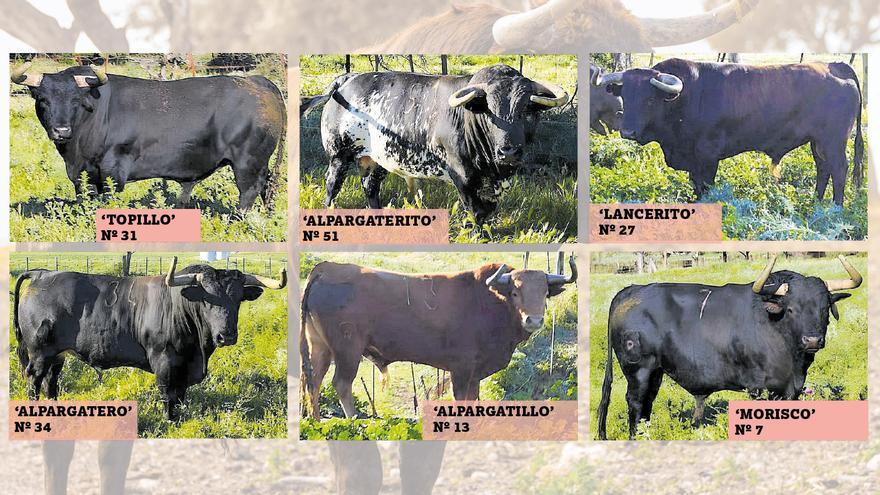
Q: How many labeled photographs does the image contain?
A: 6